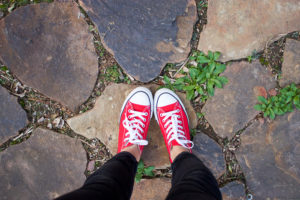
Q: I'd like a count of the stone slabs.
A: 12